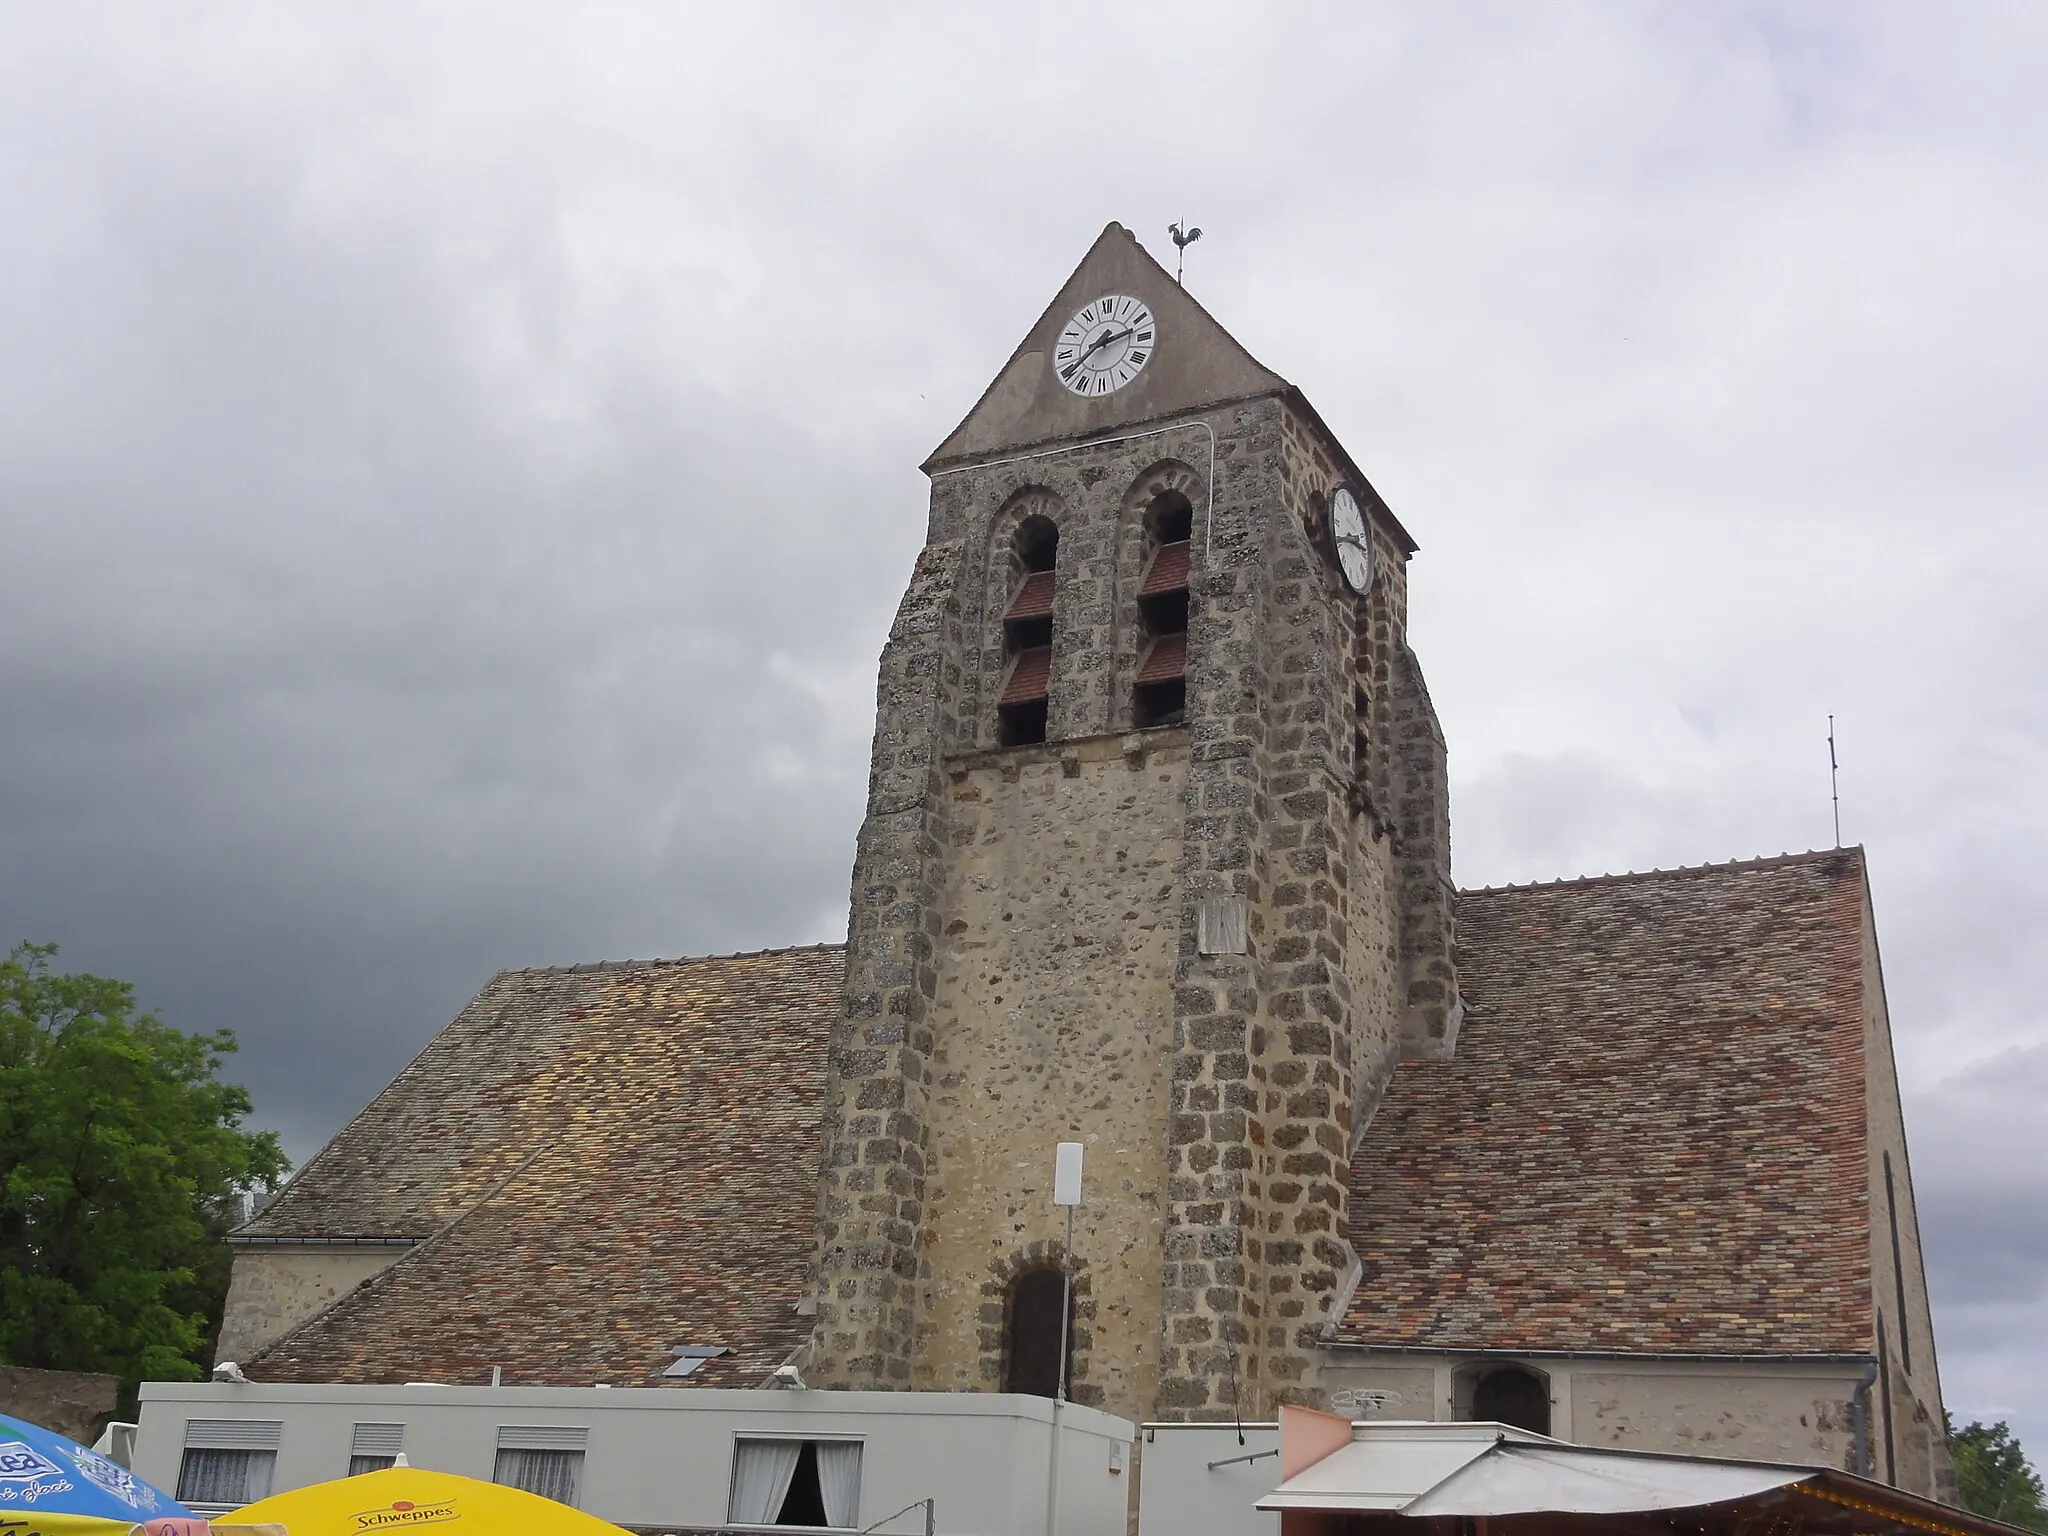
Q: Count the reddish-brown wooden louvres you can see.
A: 4